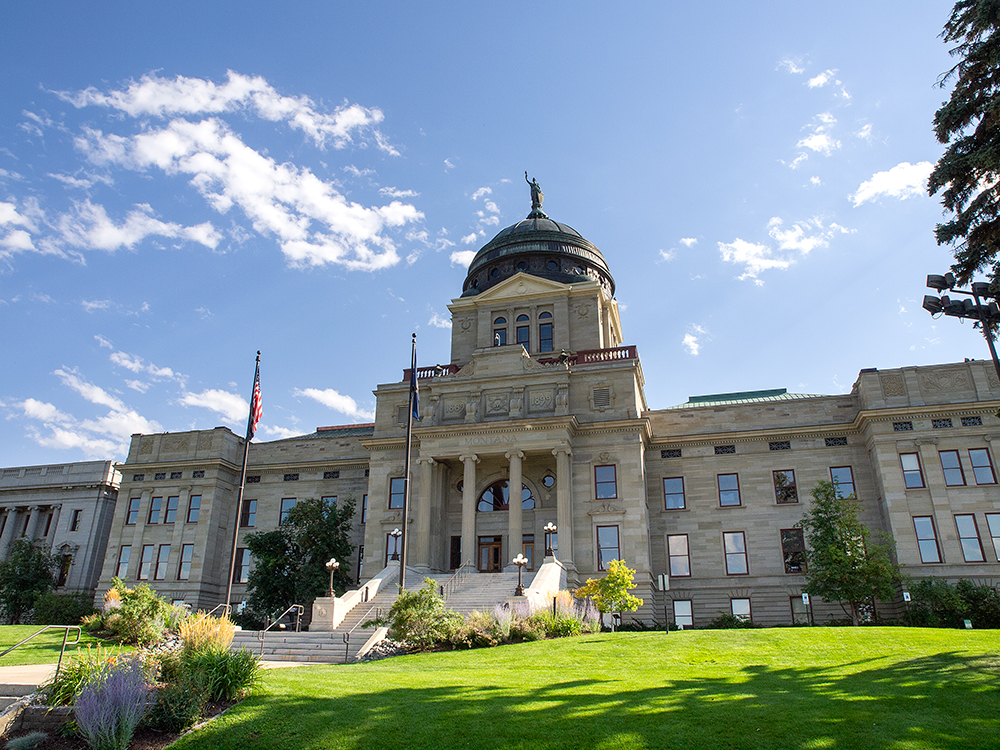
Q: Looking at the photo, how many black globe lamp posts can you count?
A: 4